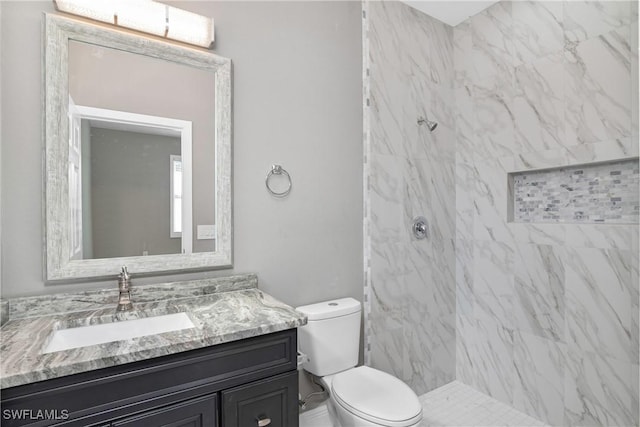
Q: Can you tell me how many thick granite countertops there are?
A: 1